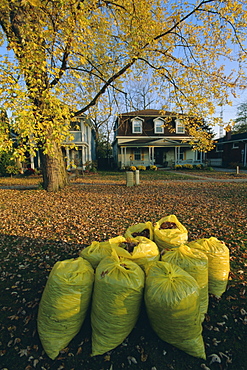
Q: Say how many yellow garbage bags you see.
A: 9